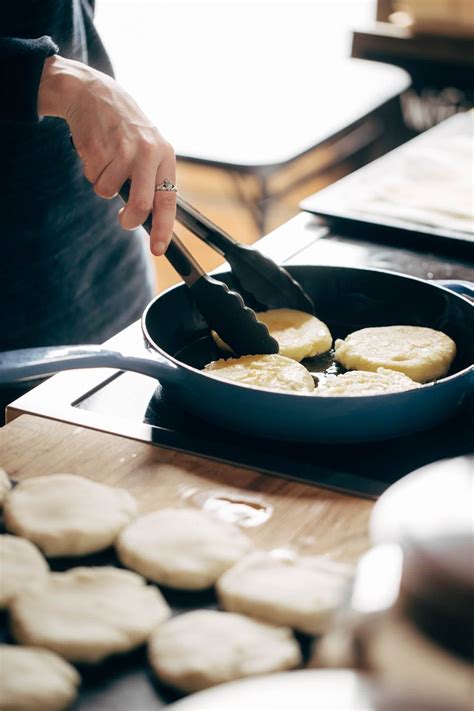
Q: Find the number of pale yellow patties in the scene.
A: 12